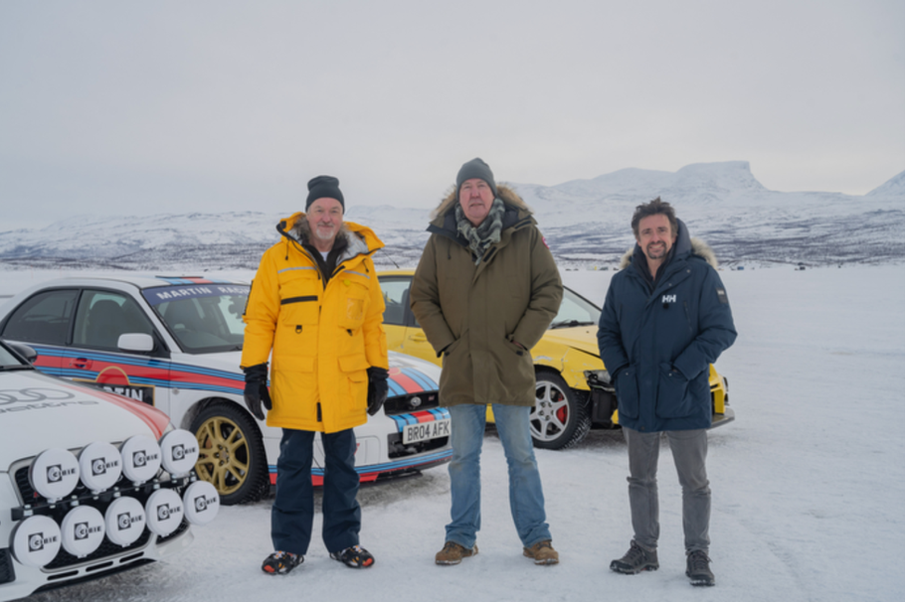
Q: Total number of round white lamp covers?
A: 9